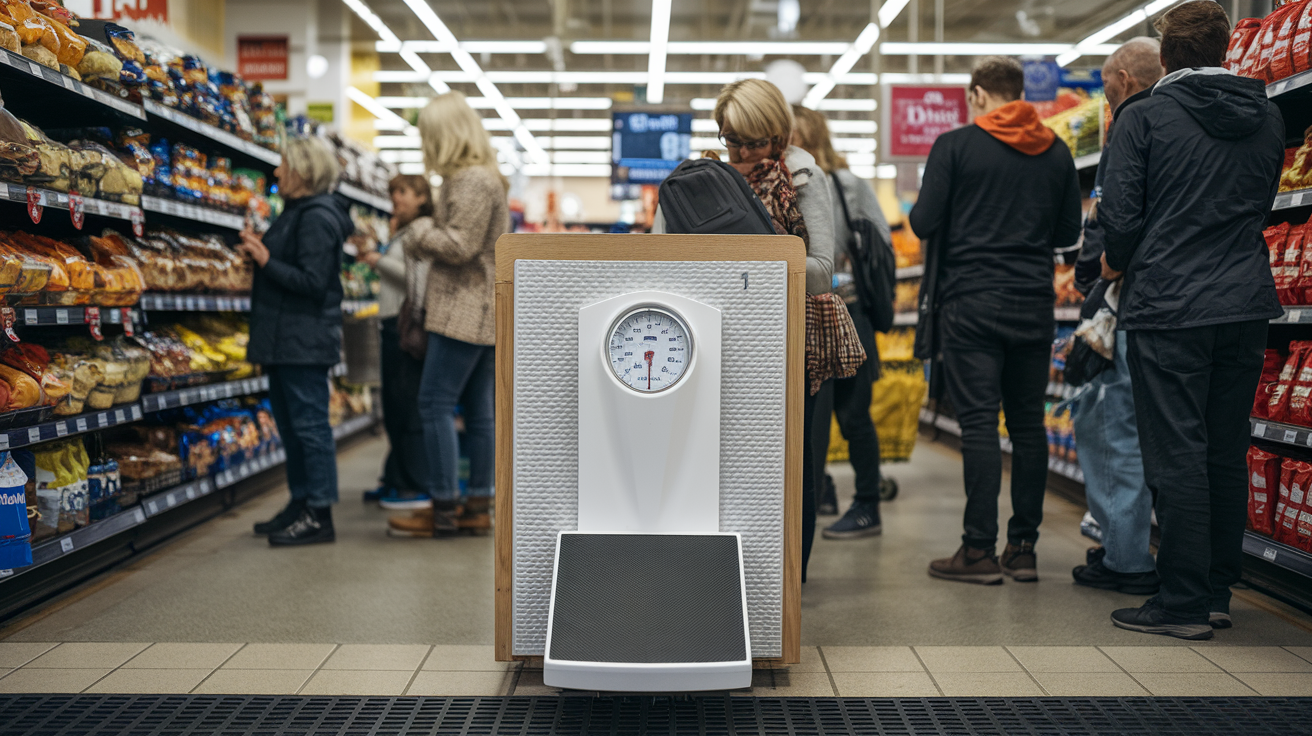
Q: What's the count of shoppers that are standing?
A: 8